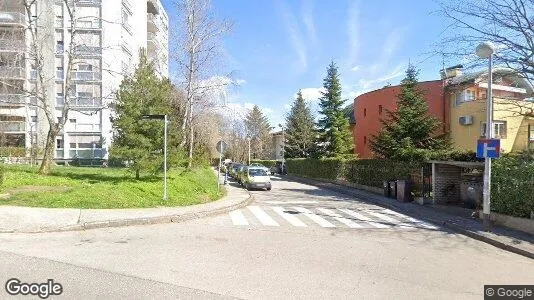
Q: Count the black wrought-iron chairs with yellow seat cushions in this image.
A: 0